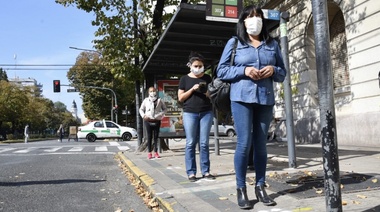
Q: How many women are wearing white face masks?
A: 3